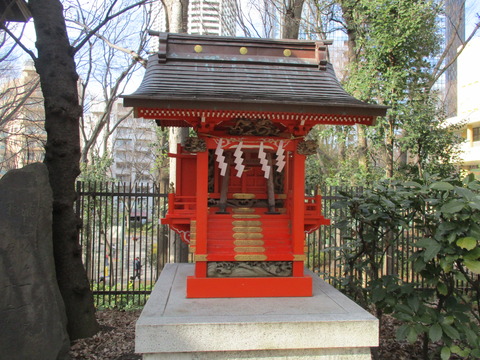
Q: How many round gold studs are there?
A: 3